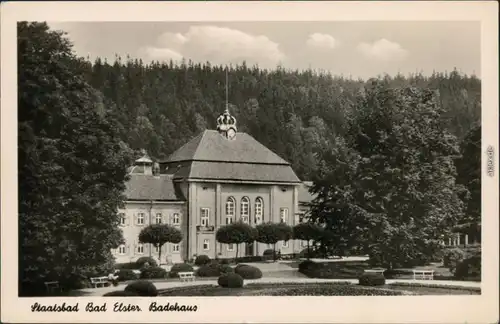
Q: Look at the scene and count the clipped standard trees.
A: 4